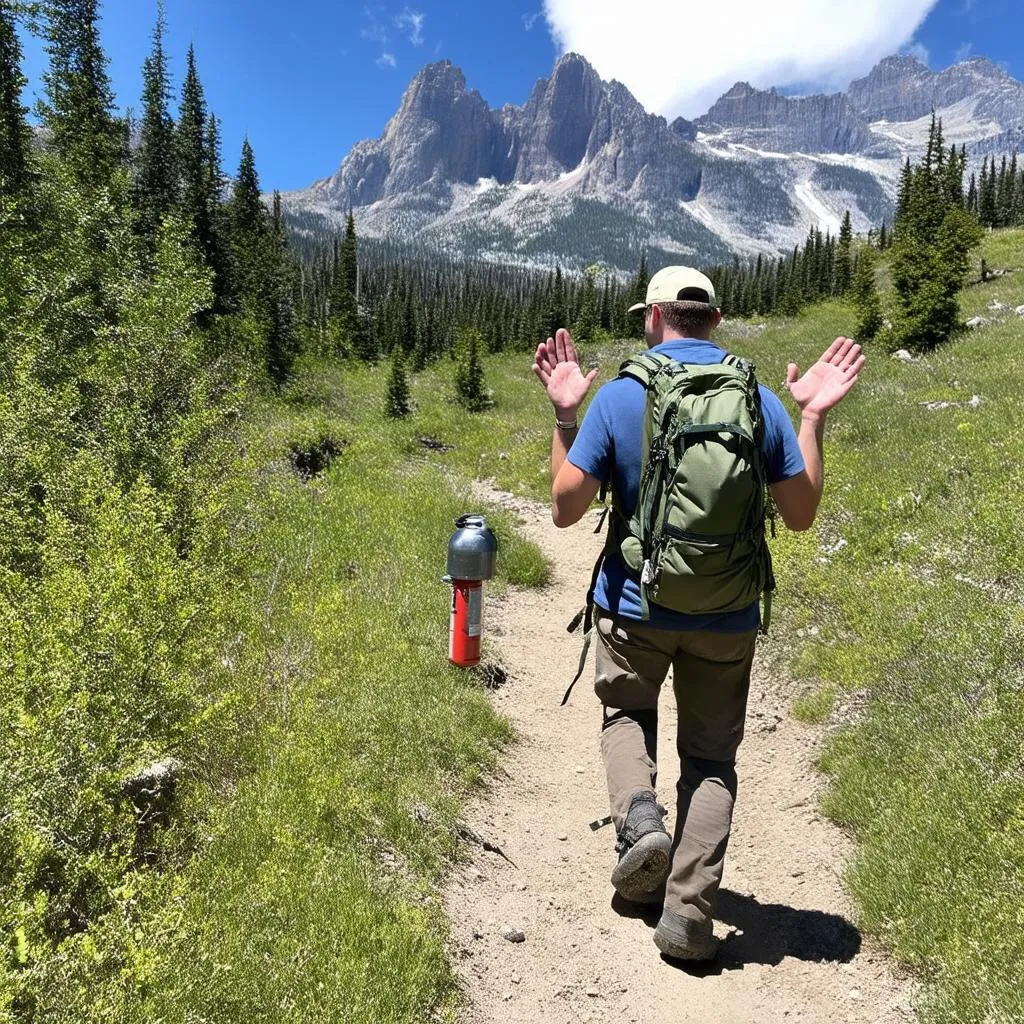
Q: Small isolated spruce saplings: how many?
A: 2